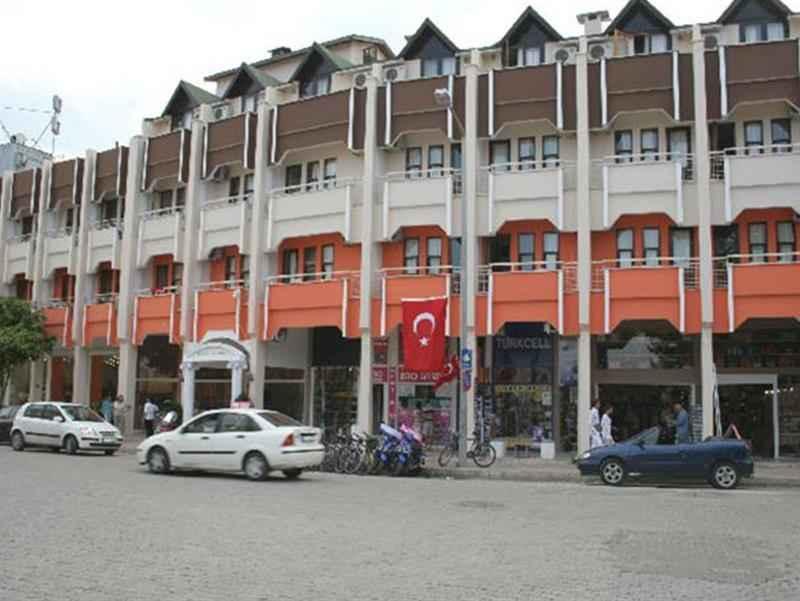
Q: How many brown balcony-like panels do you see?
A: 10